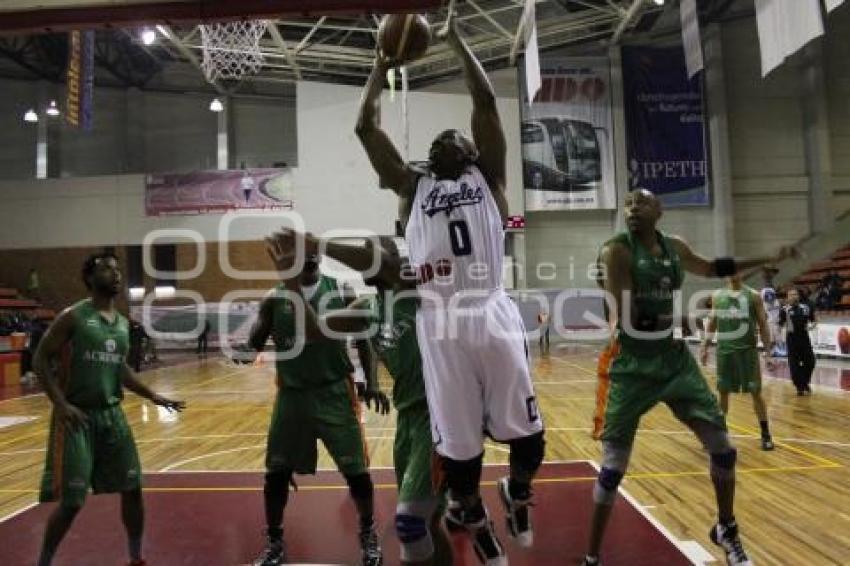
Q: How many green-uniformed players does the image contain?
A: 5